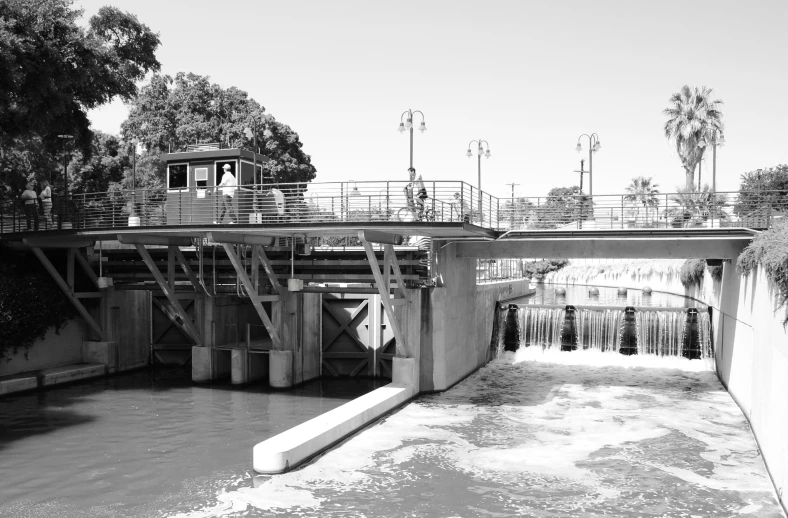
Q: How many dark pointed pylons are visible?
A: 4